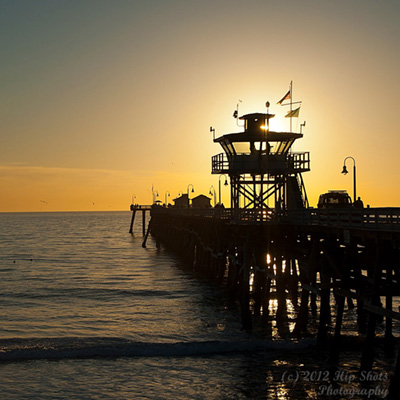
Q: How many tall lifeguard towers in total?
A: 1